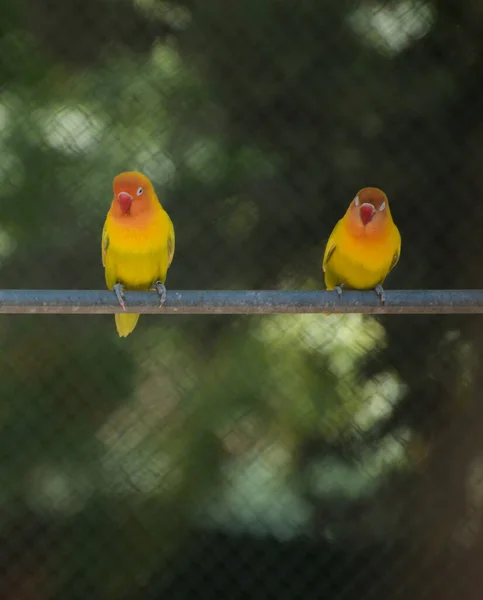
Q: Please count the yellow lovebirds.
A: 2